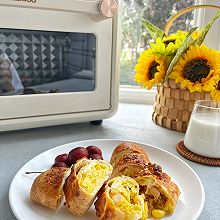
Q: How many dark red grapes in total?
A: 5